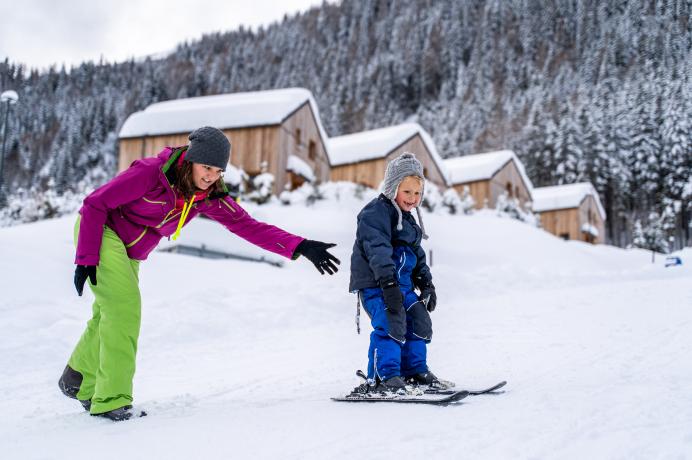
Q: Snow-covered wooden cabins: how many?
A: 4